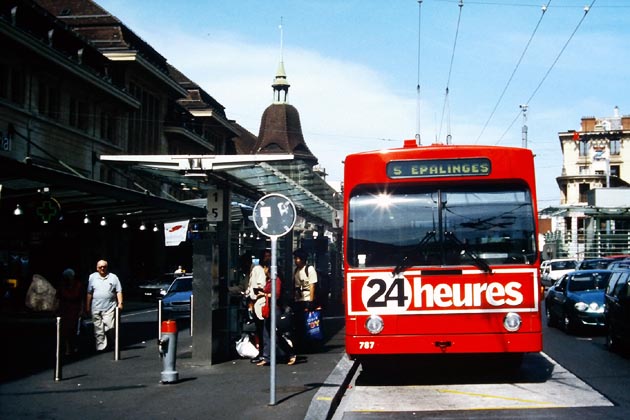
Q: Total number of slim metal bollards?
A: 4